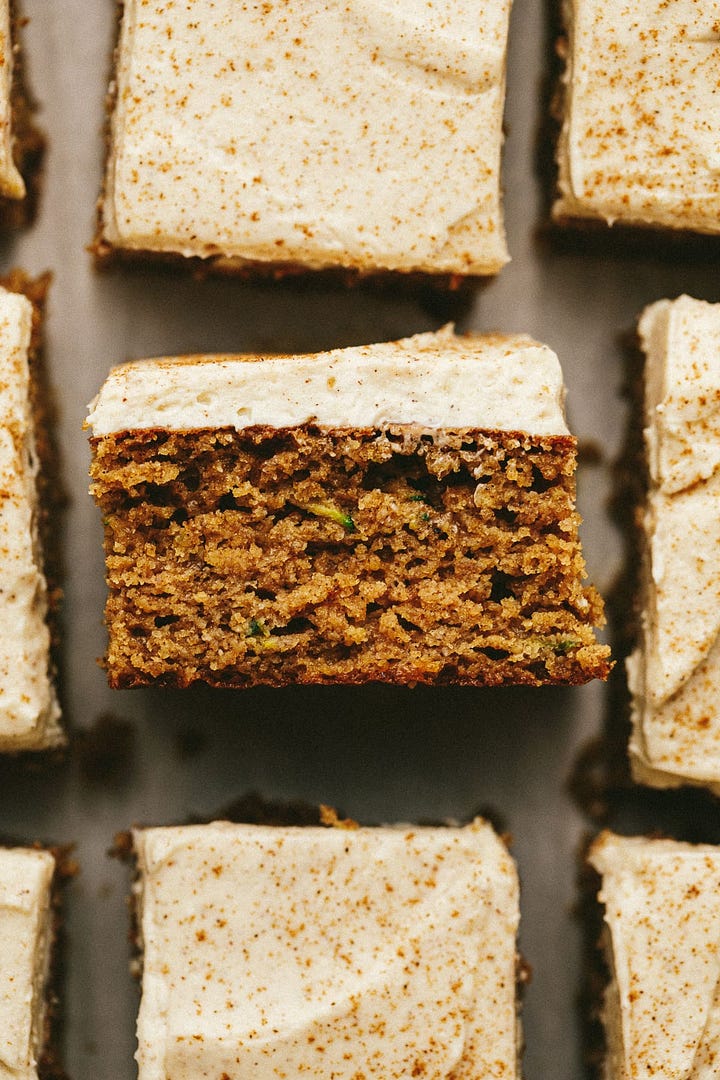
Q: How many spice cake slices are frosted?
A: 9